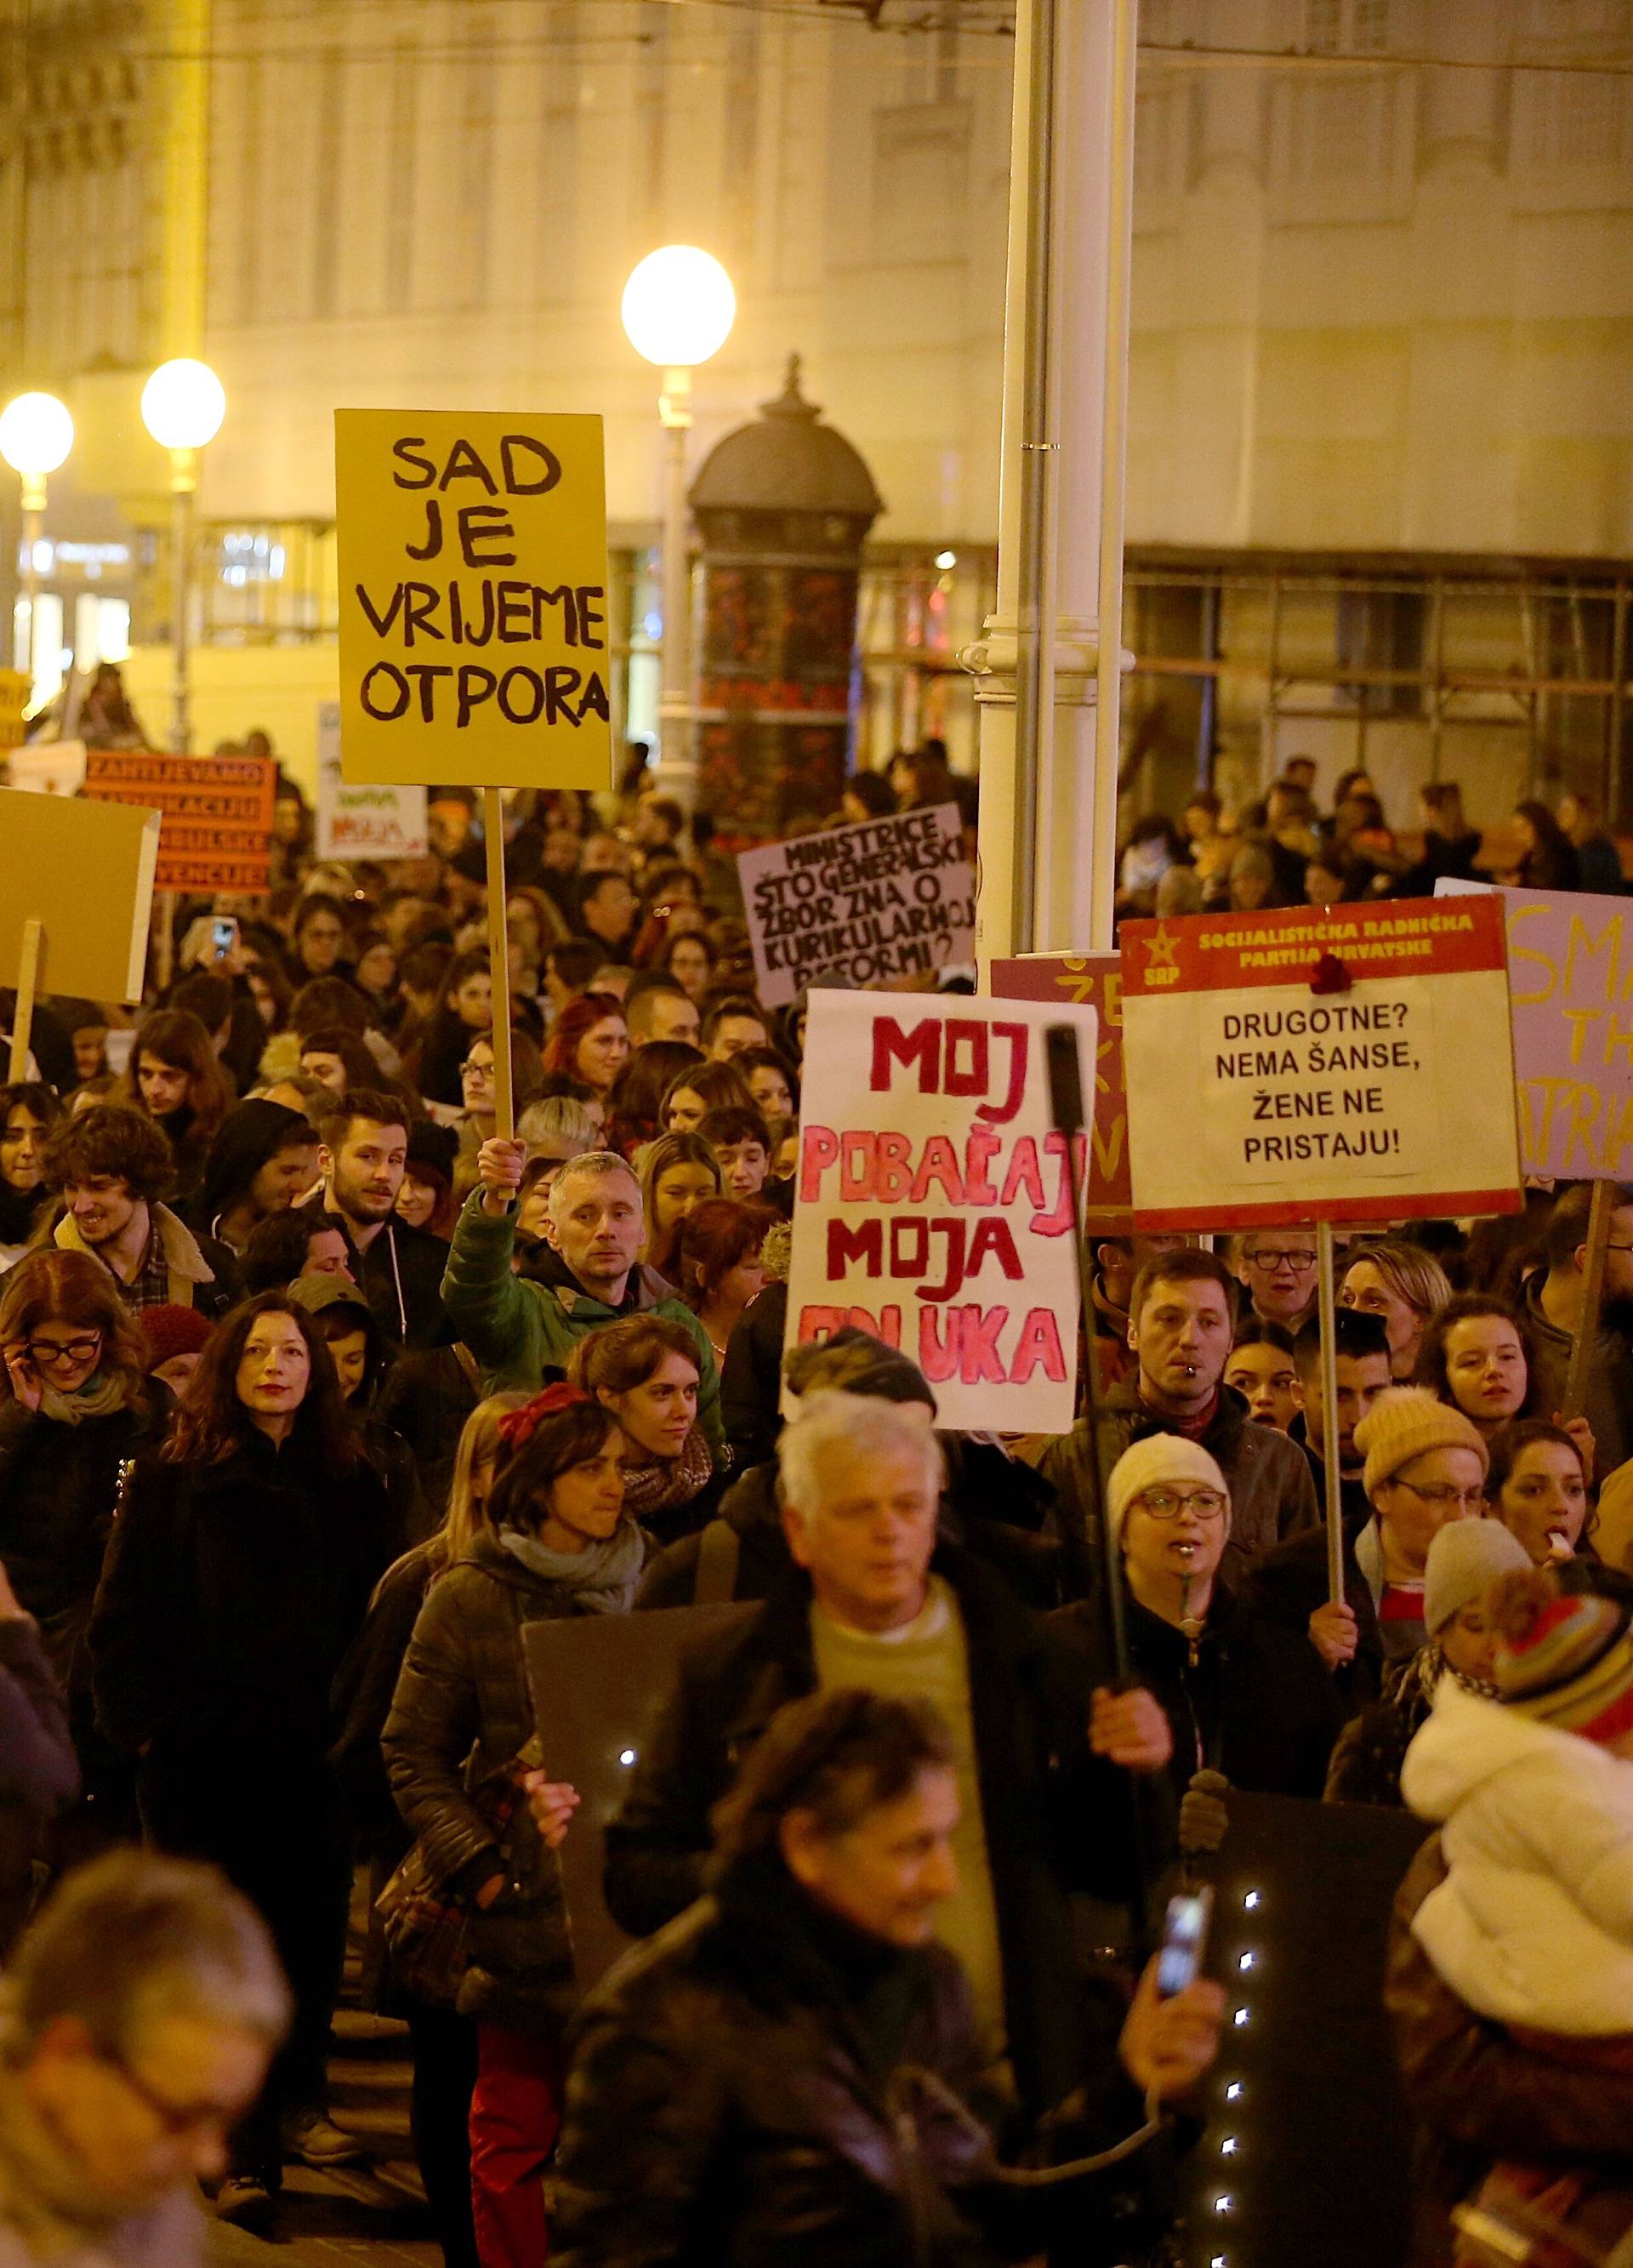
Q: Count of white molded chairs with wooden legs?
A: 0